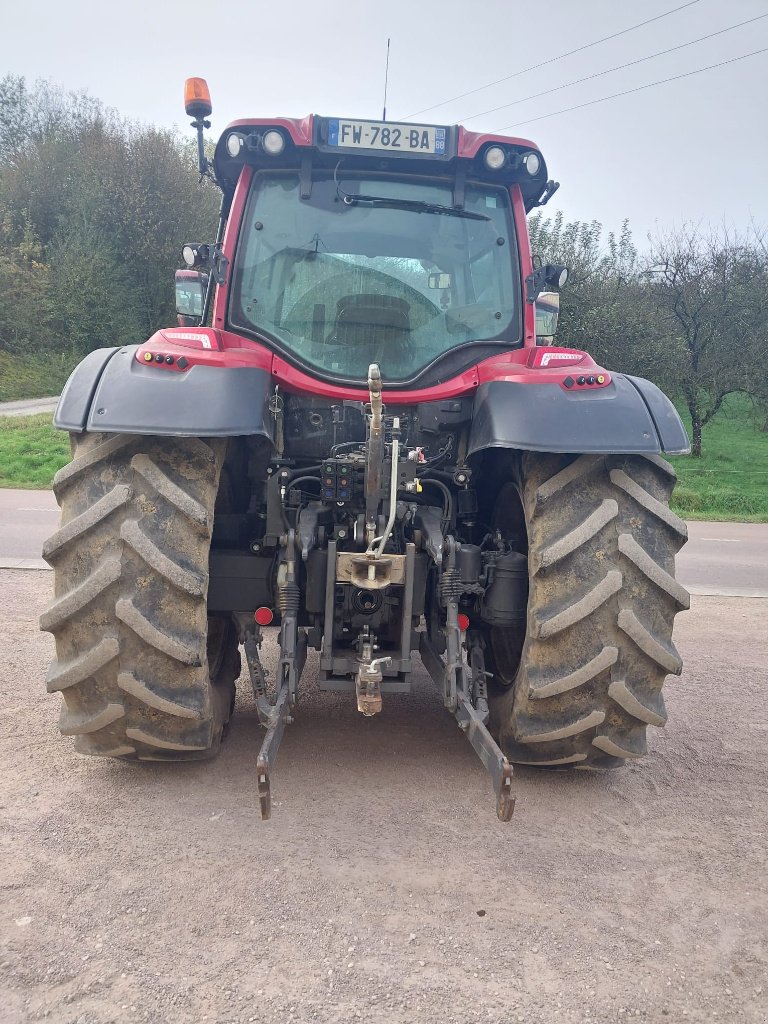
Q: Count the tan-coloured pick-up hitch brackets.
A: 1